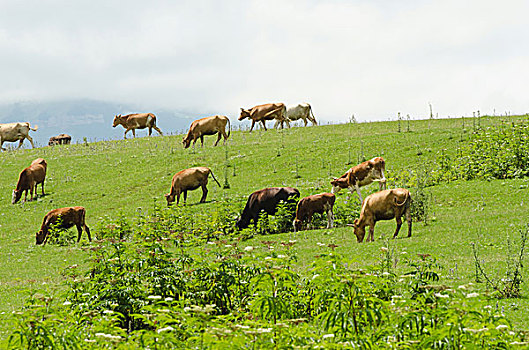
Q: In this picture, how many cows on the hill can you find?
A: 13